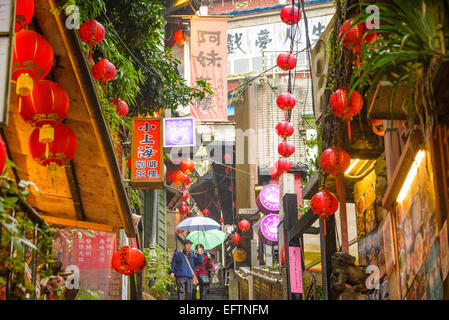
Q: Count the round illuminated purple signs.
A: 2